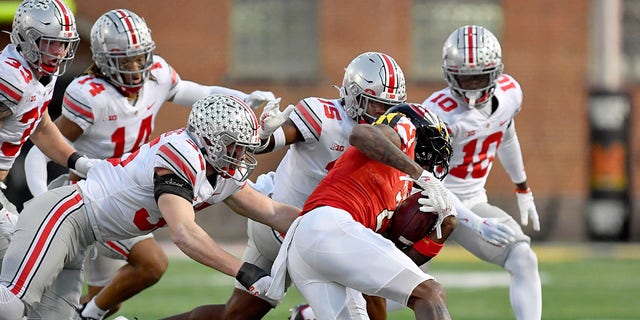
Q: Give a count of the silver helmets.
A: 5